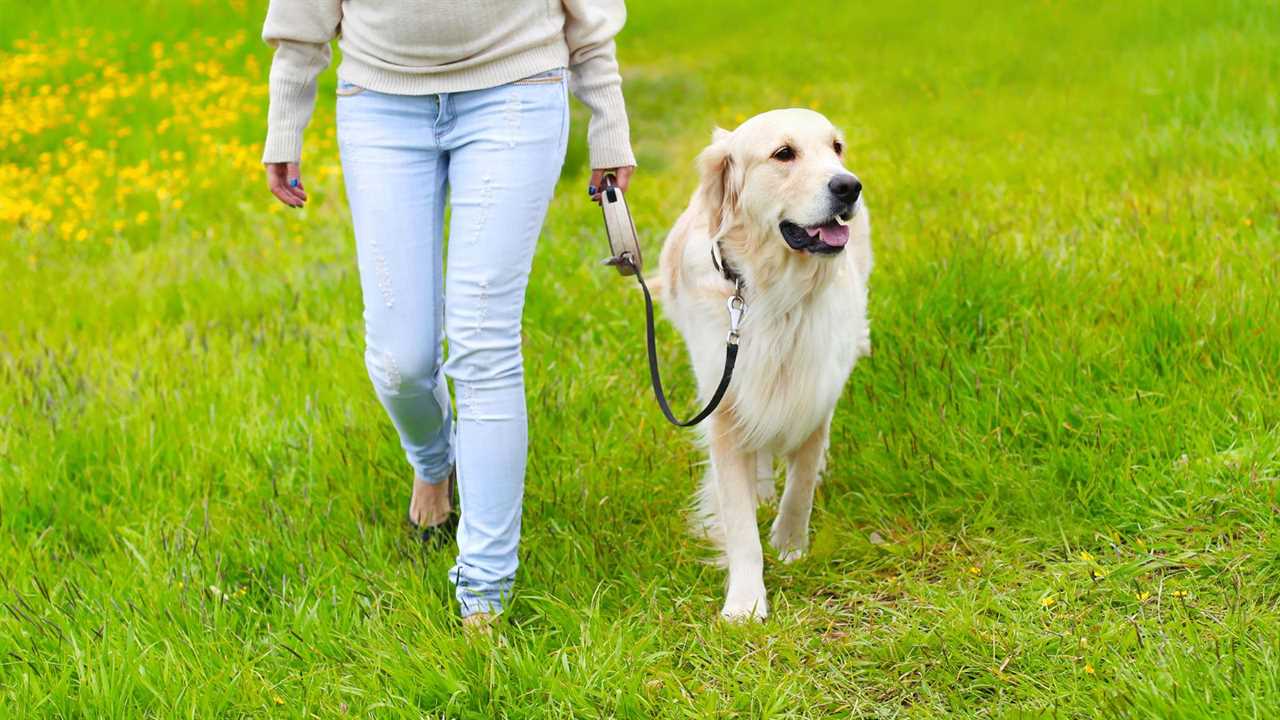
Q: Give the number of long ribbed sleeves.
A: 2